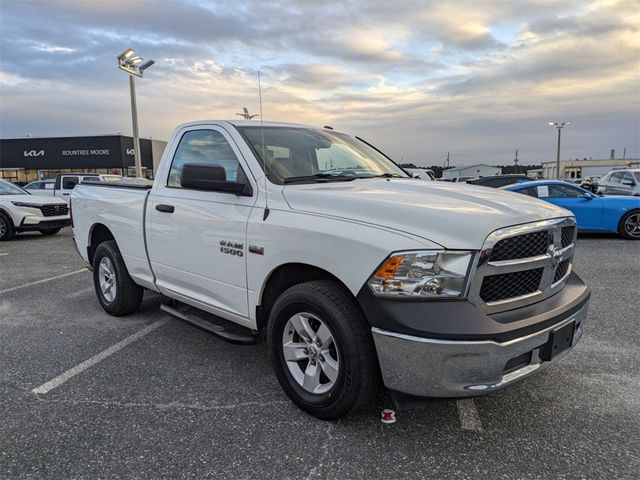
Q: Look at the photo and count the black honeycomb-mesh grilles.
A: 4